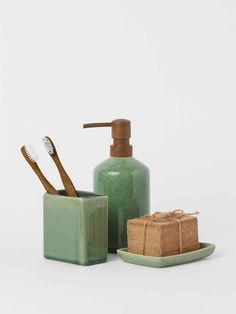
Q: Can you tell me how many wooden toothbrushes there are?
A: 2